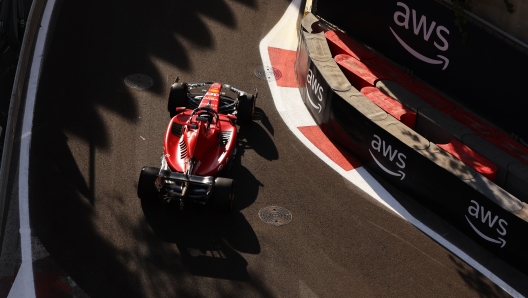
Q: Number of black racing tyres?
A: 4